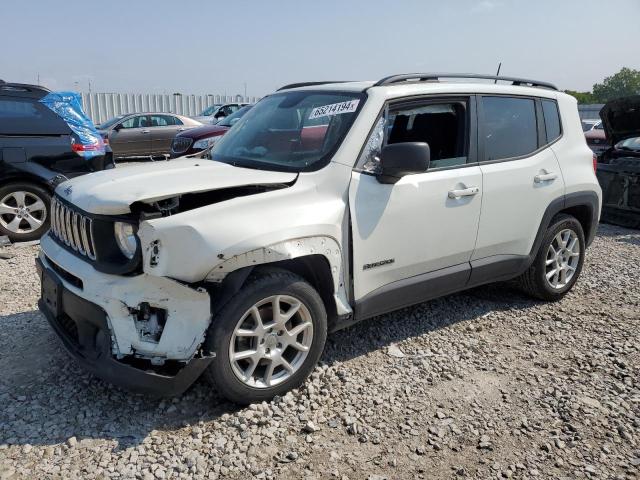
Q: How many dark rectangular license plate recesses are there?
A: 1